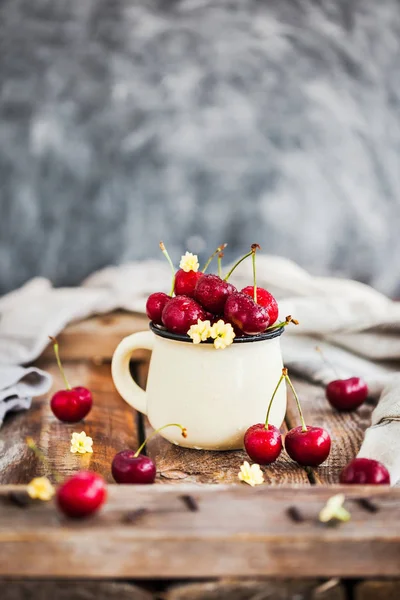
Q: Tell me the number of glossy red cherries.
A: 13